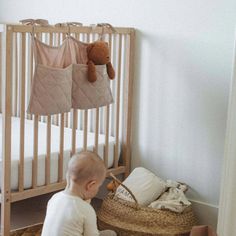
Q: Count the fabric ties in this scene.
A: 3